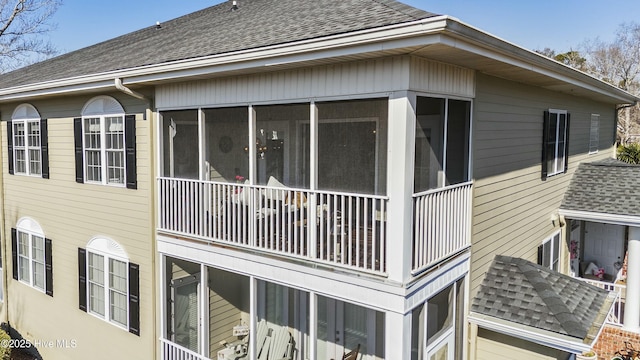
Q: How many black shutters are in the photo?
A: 11